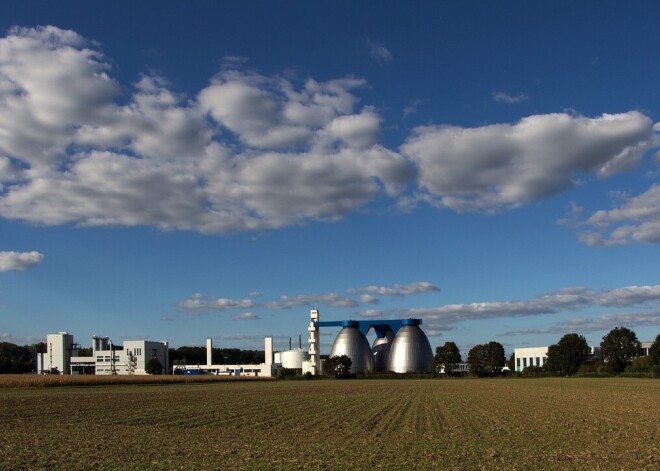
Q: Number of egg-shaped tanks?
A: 3